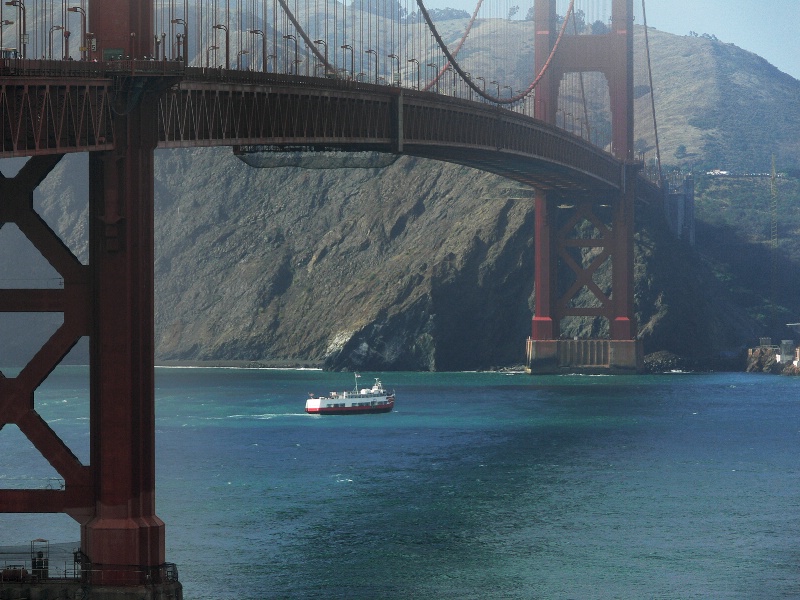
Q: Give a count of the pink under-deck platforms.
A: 0